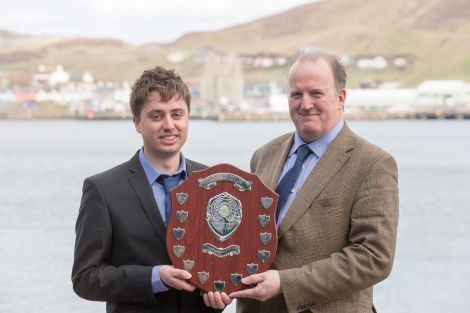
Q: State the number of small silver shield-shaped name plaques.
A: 13